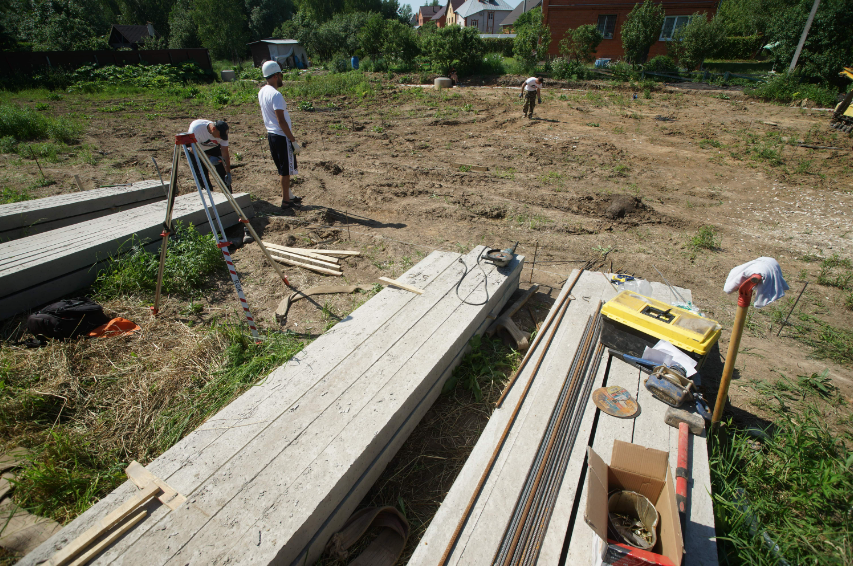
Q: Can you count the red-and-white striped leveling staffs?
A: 1